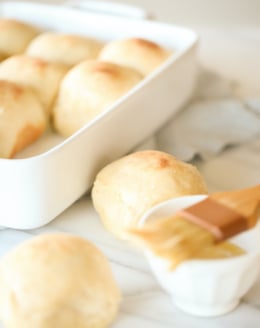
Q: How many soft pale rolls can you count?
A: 8